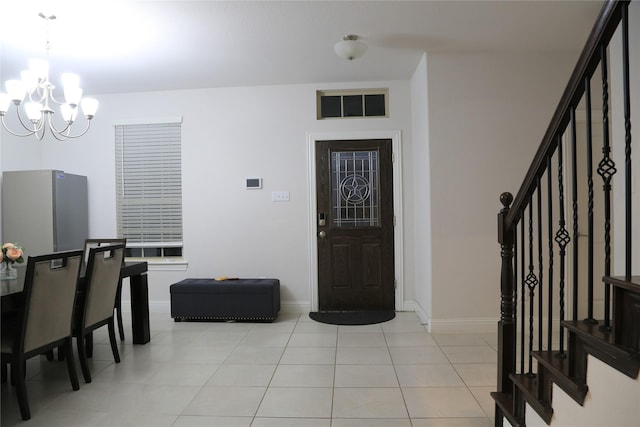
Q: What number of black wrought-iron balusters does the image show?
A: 10